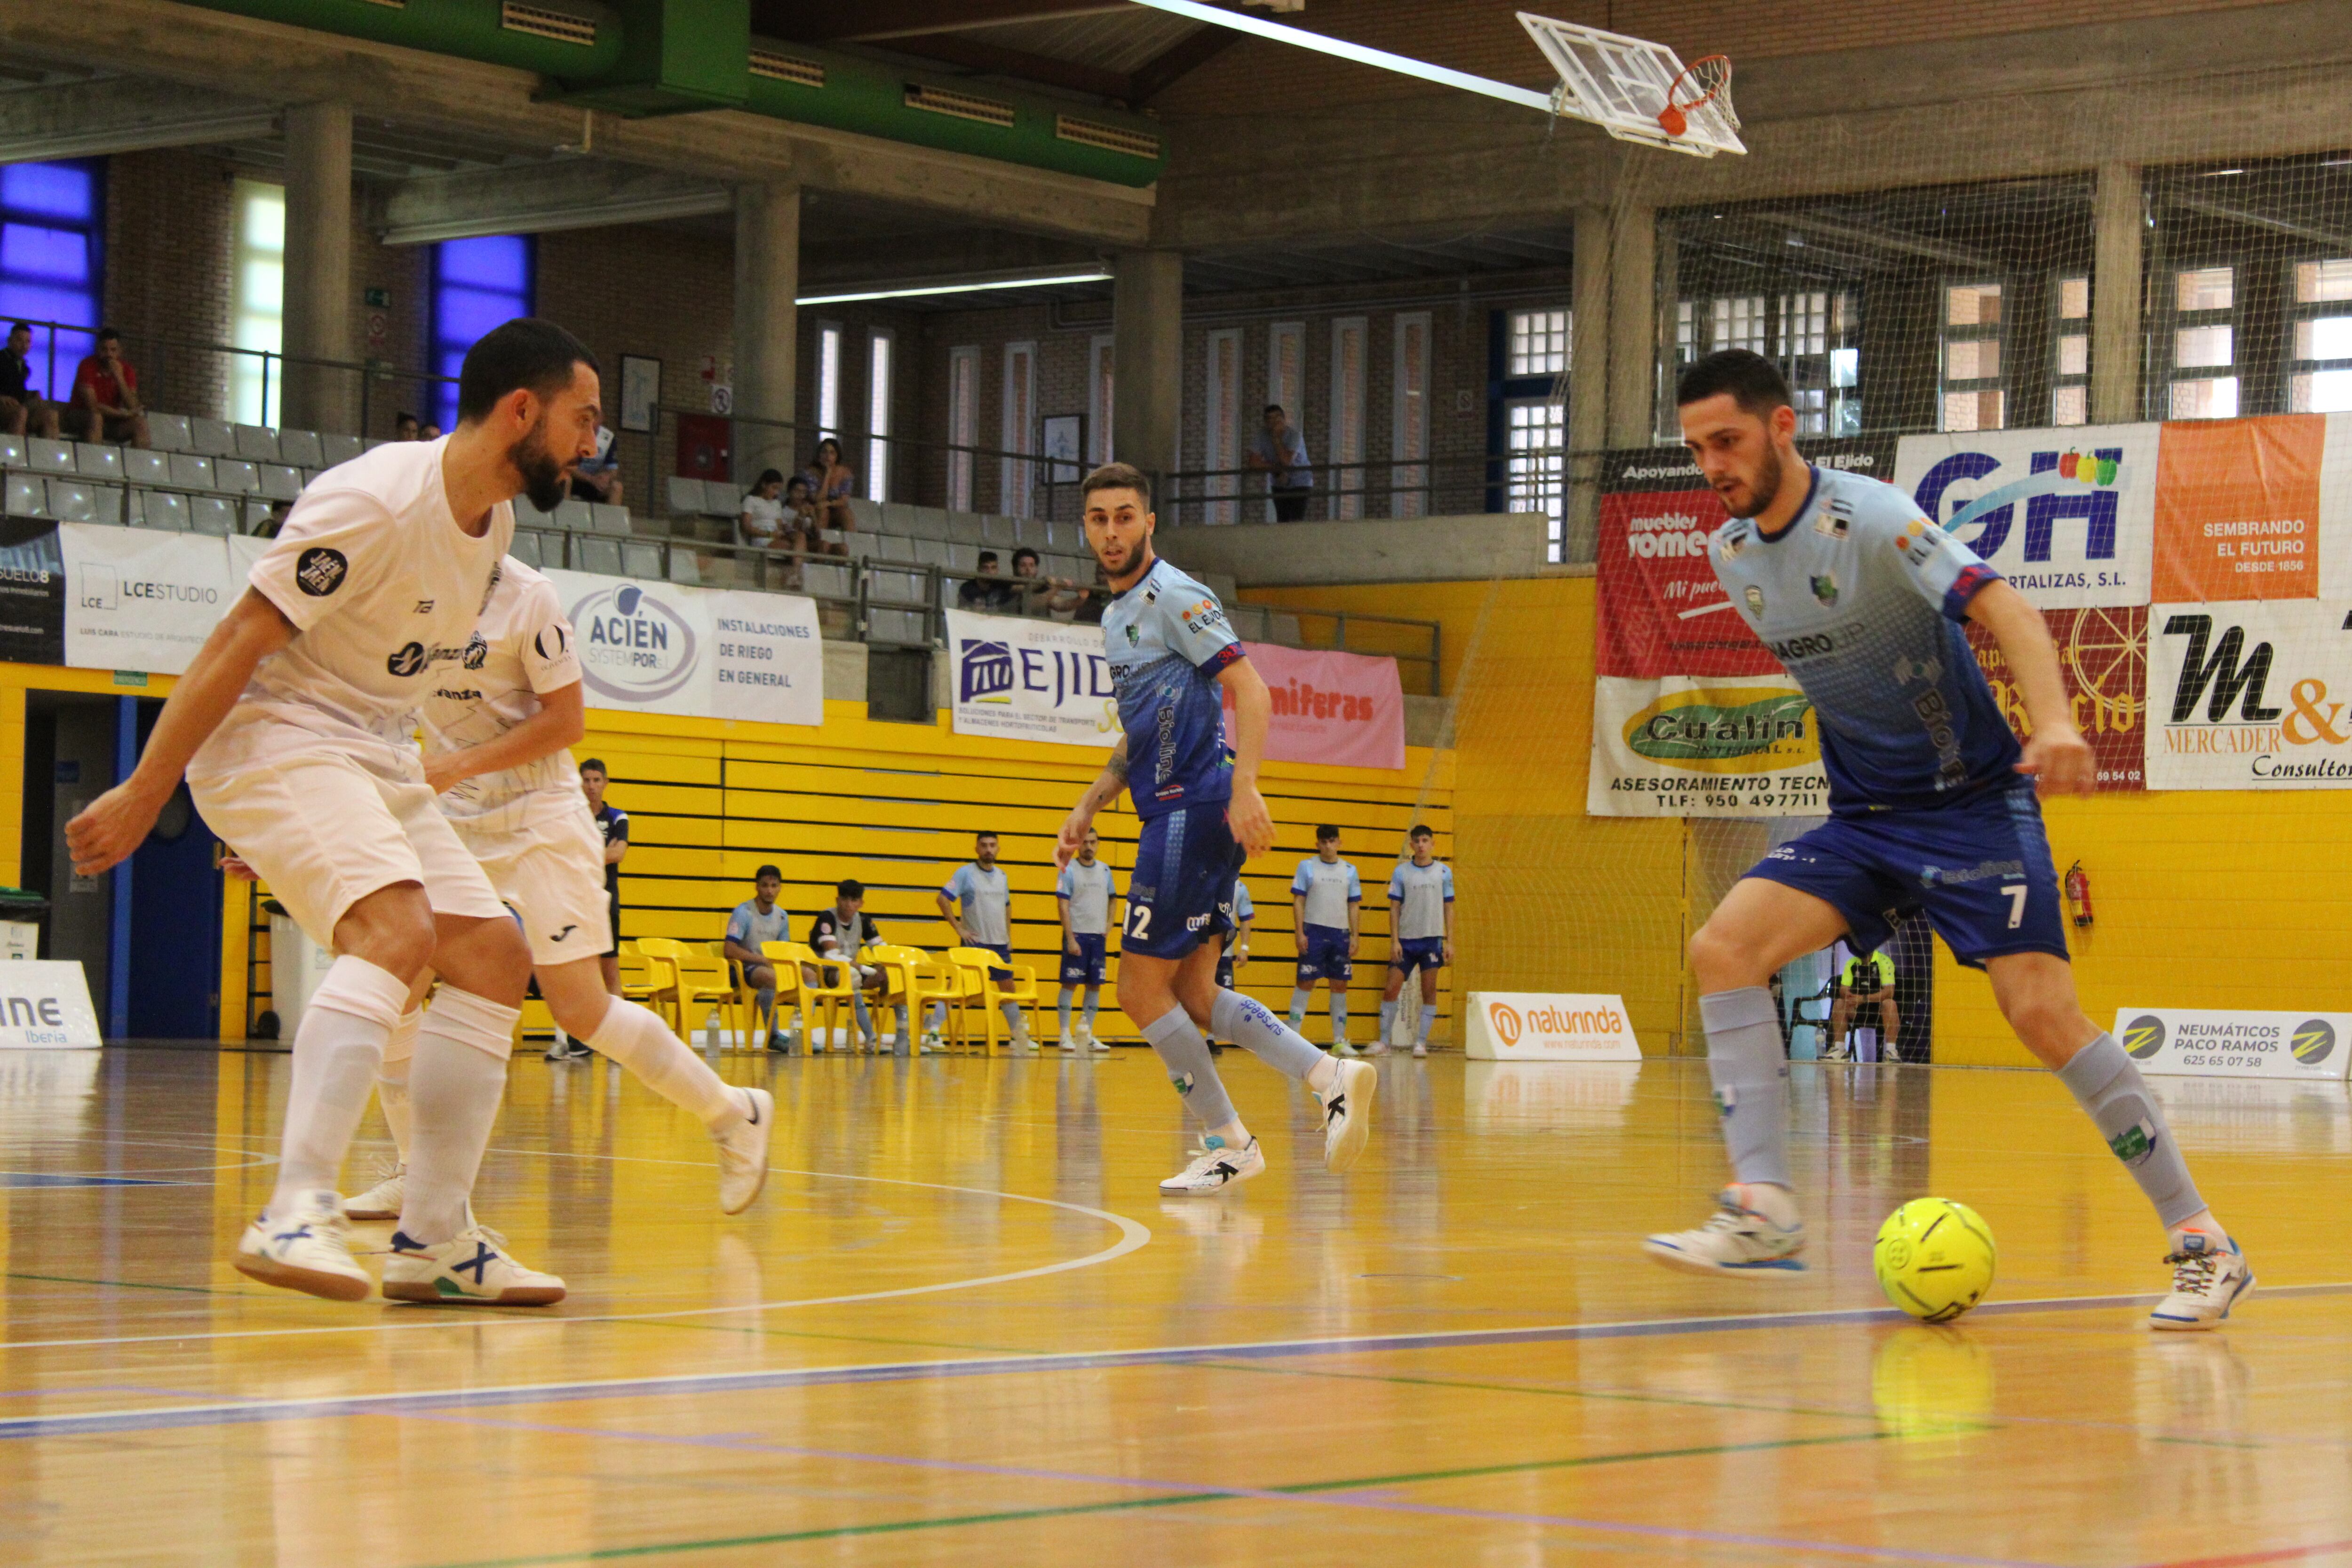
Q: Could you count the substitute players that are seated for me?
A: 2